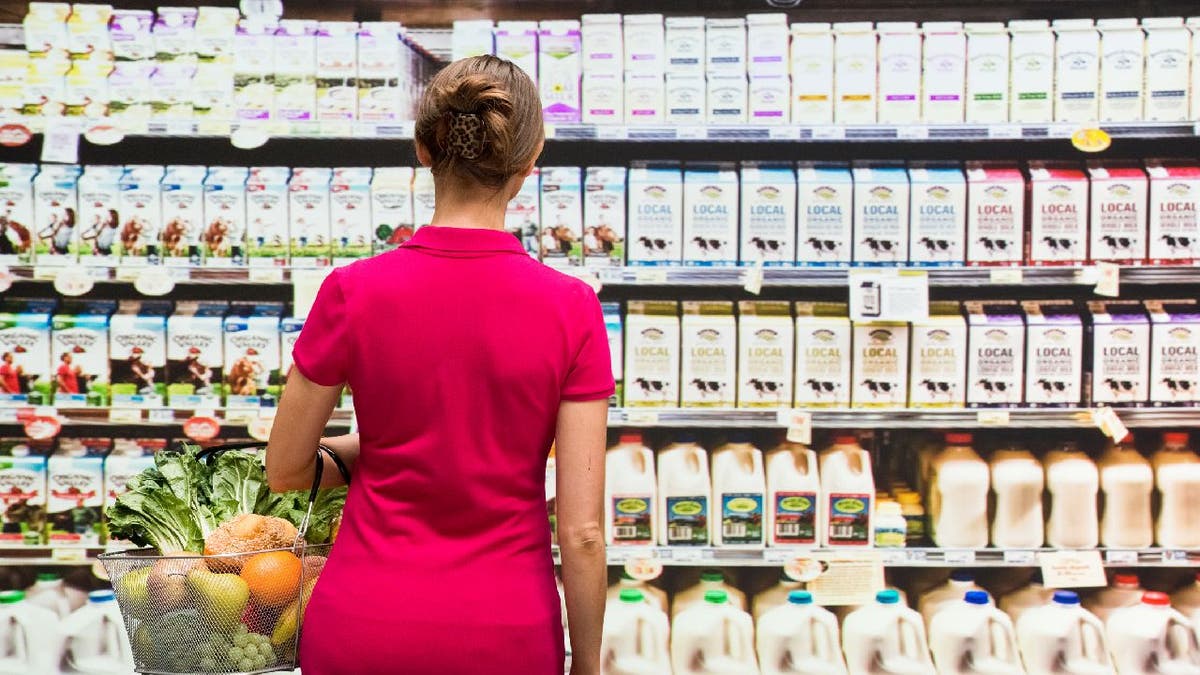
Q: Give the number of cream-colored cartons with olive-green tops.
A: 6